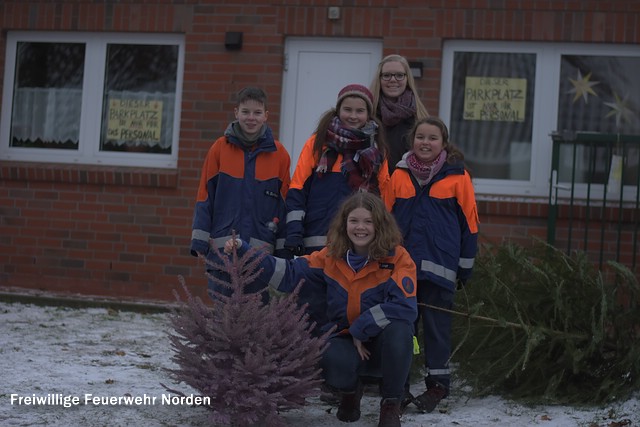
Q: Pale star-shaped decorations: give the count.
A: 2